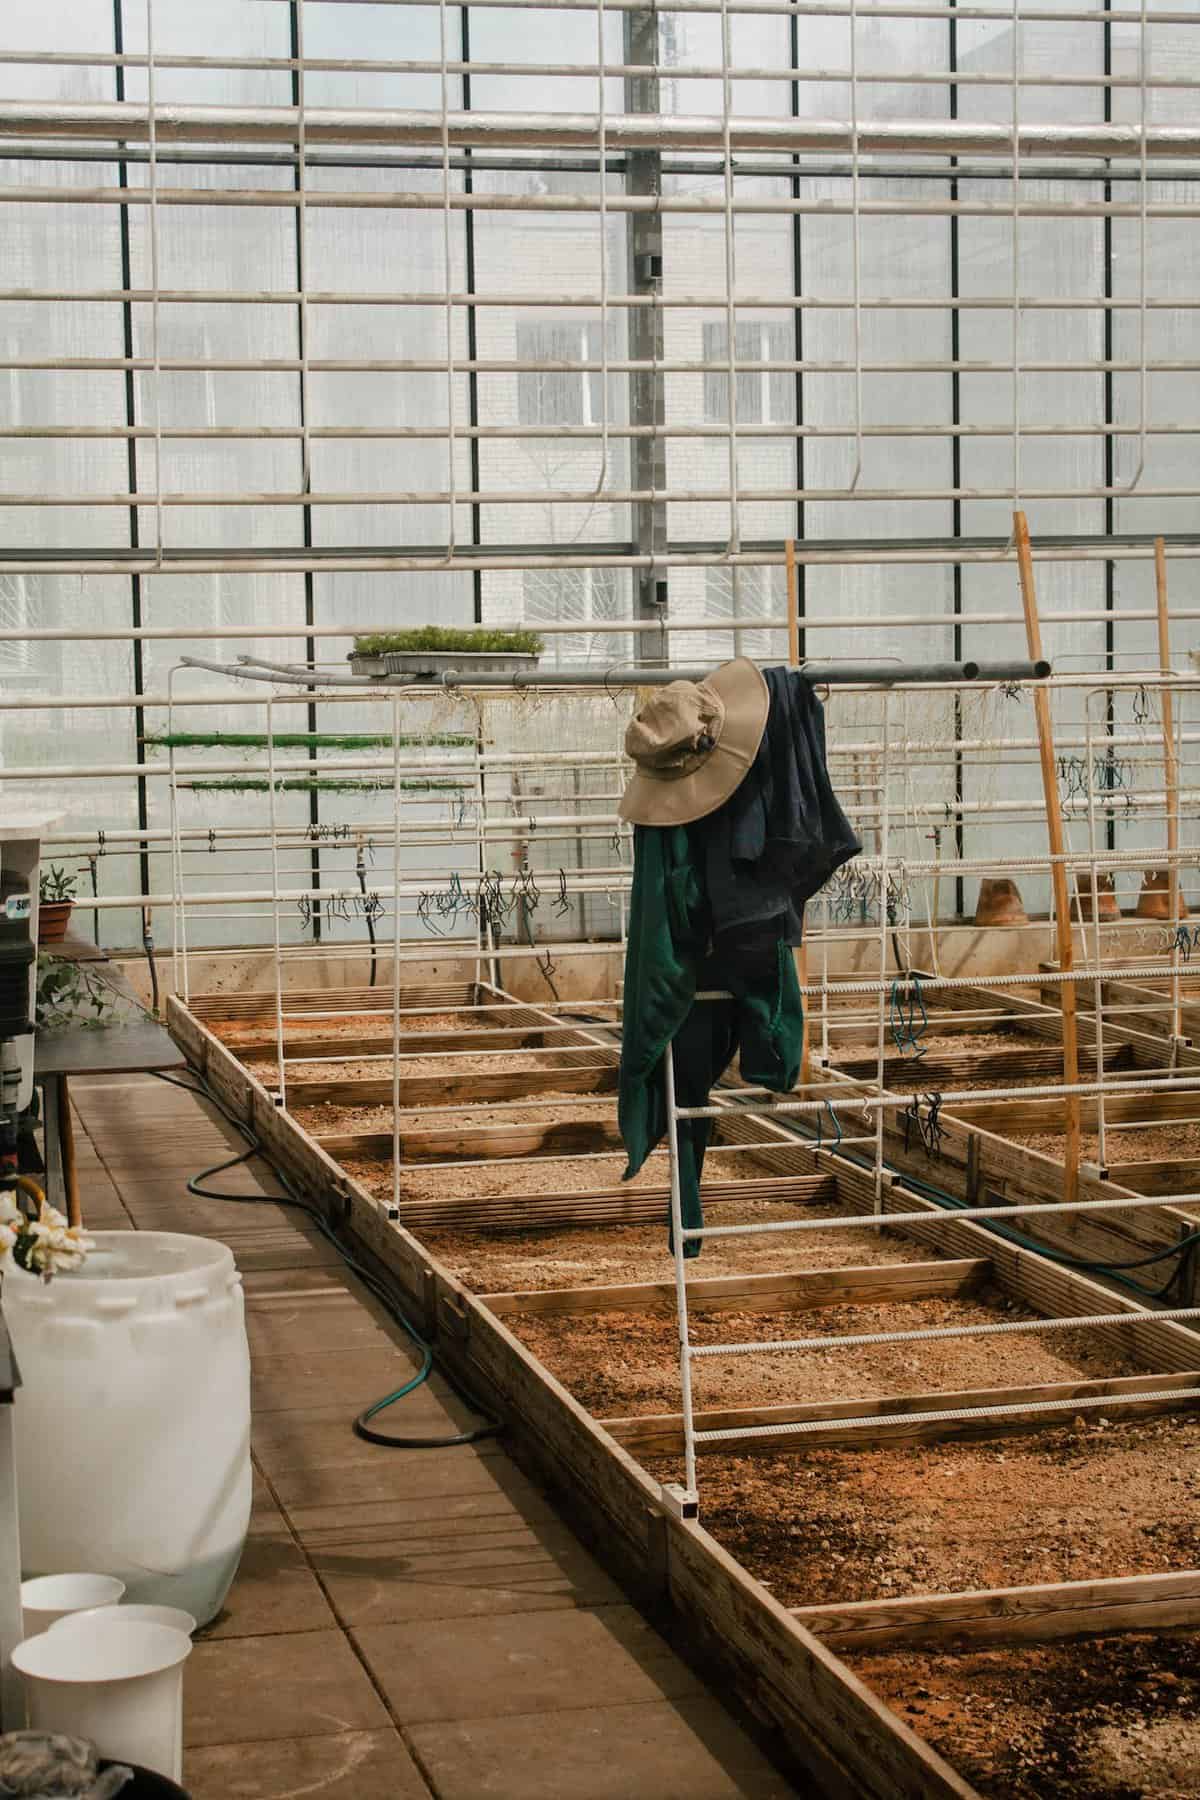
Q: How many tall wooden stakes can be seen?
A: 3